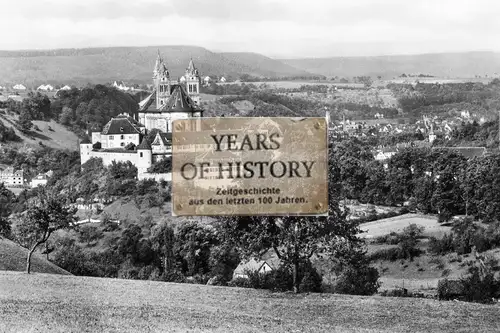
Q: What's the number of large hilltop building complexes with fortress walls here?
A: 1